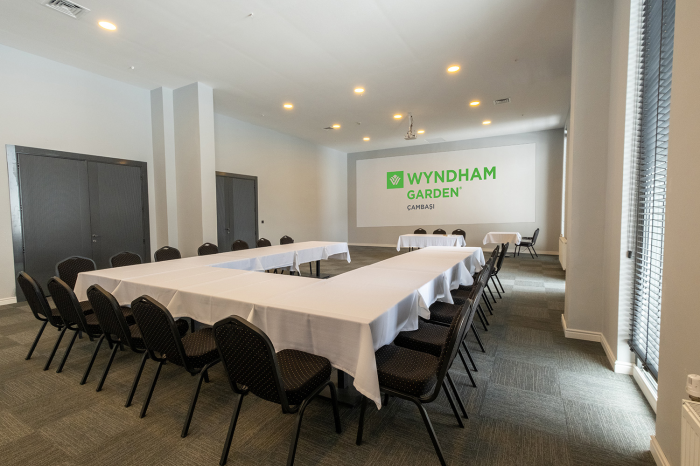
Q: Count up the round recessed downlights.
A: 10